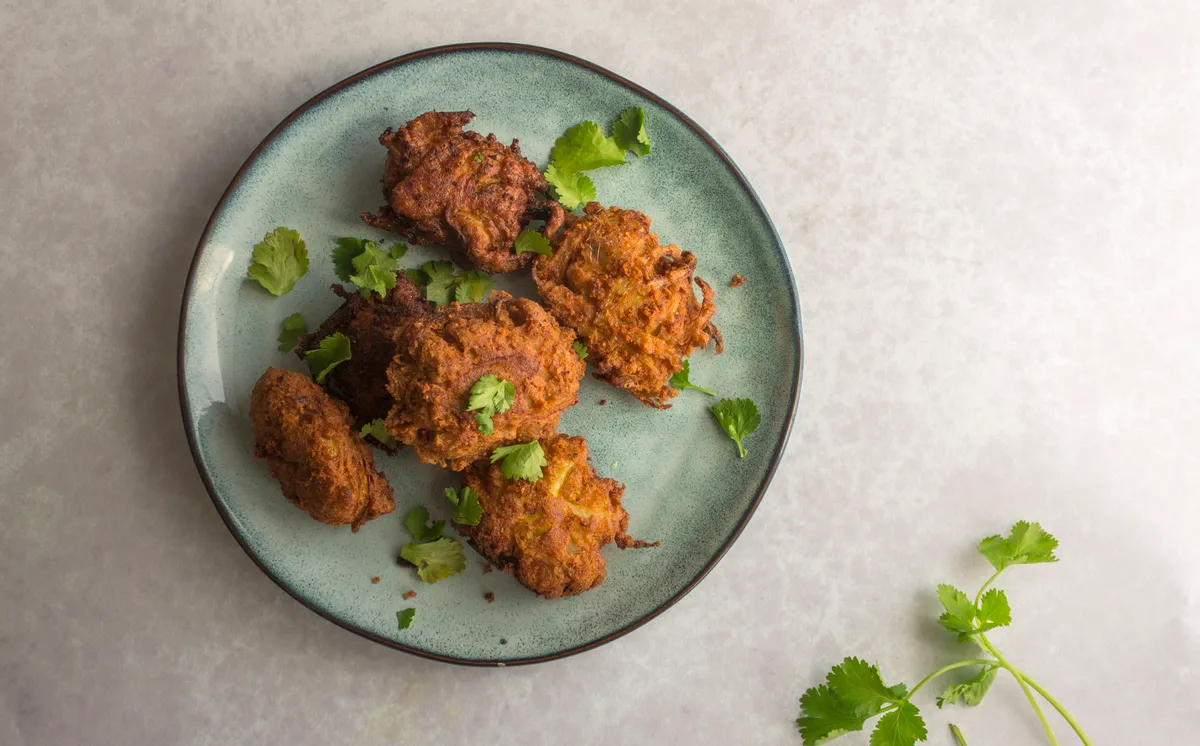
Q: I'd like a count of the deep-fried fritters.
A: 6